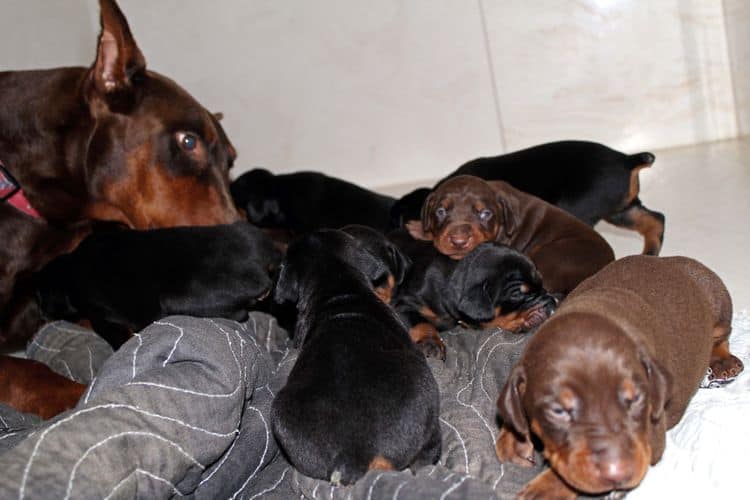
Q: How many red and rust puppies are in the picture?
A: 2